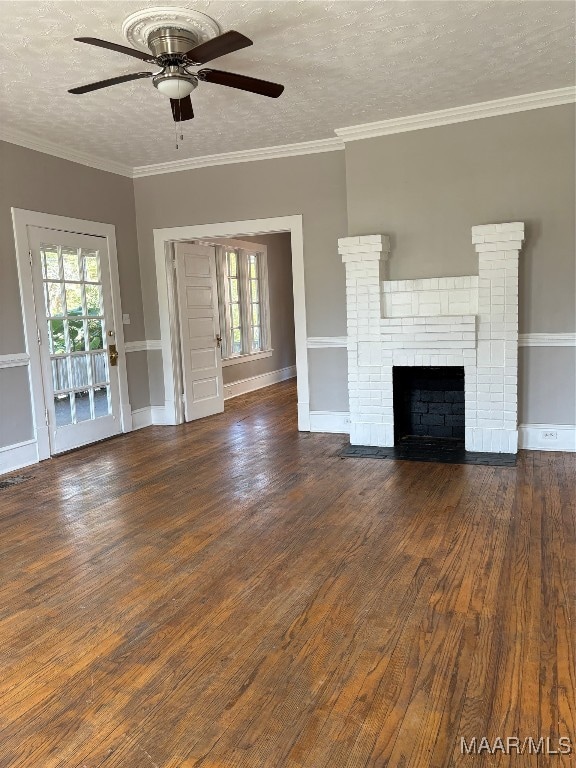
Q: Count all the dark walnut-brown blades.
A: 5